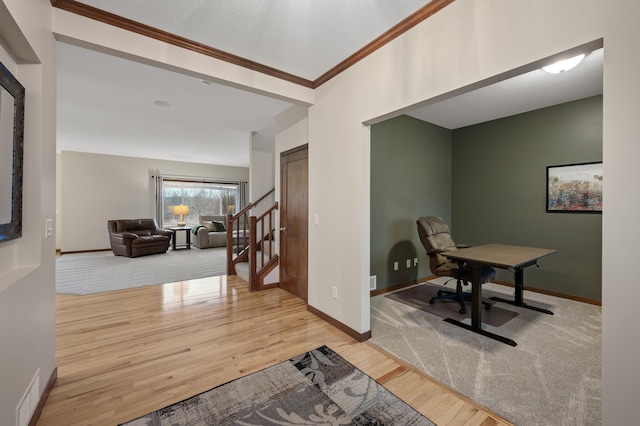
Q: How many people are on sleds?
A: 0